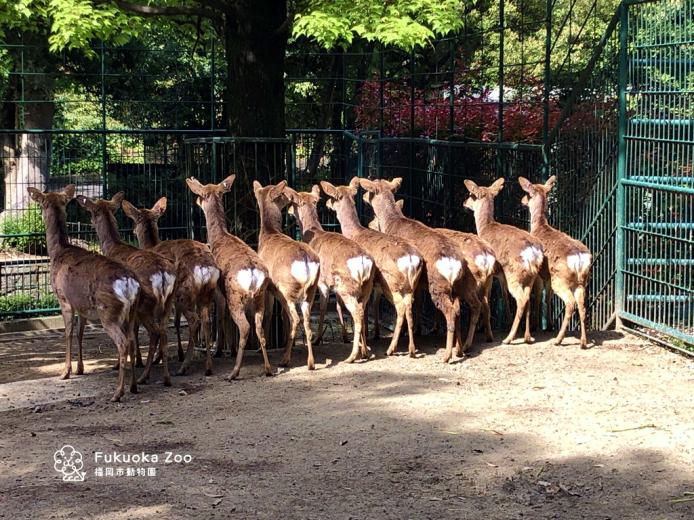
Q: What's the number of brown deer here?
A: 11